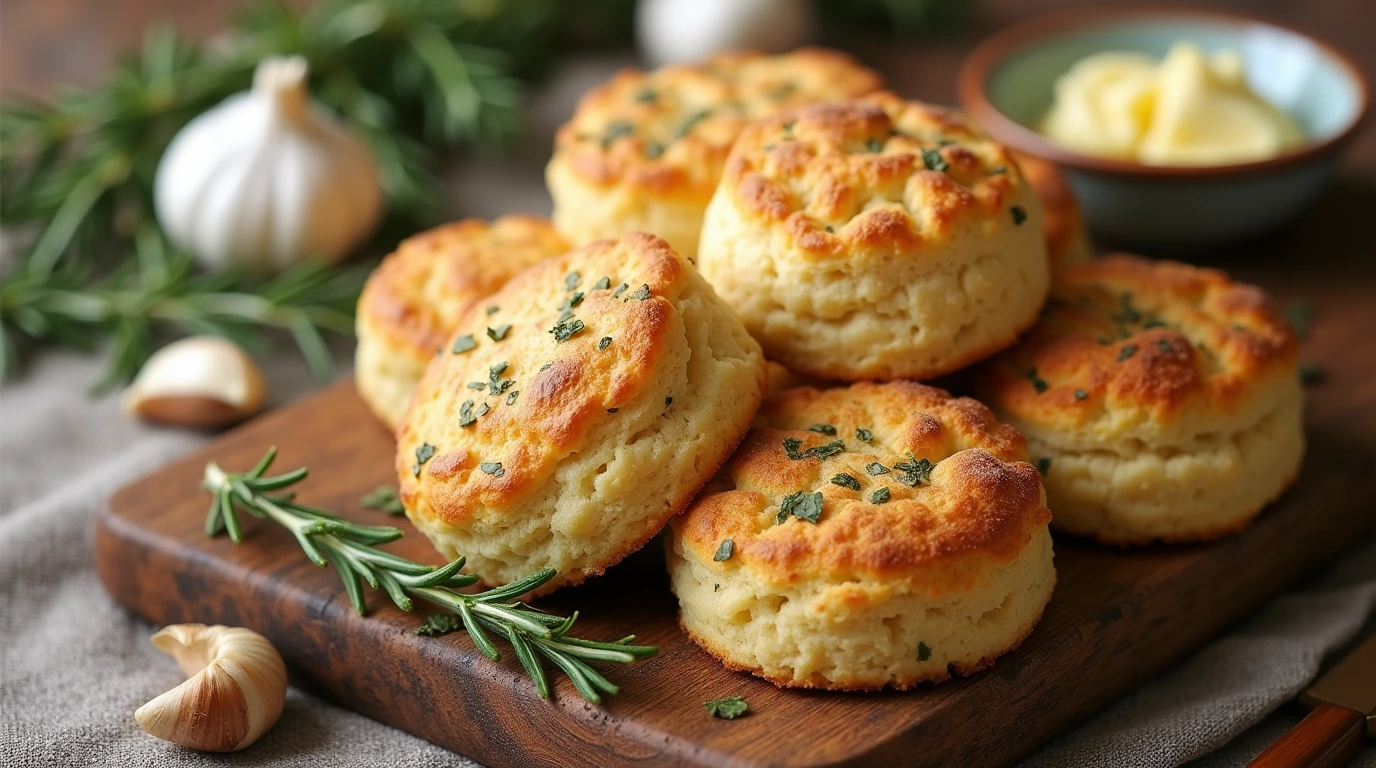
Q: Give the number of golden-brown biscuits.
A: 7